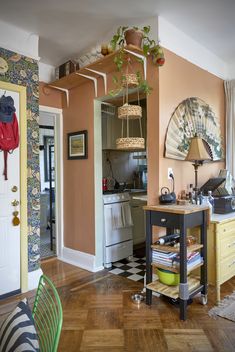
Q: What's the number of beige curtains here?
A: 1